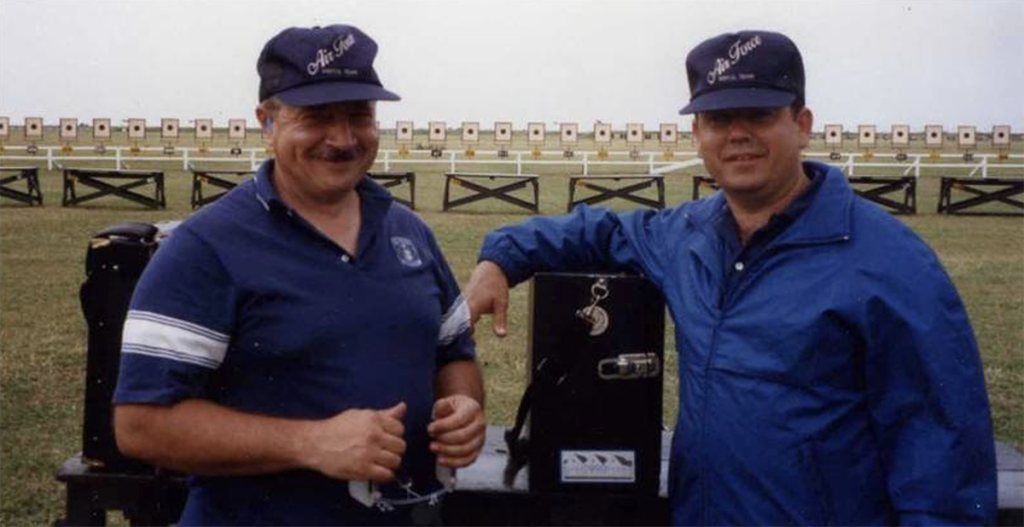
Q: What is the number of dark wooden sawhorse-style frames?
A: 9